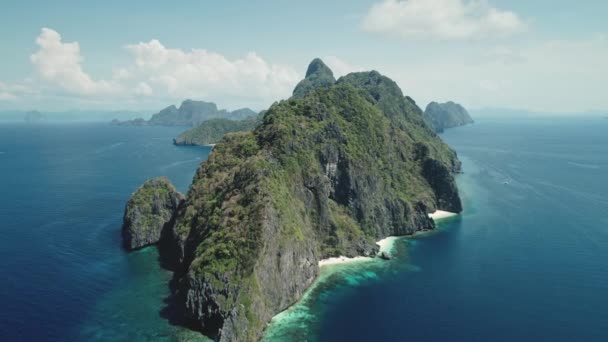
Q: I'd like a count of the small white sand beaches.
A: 3